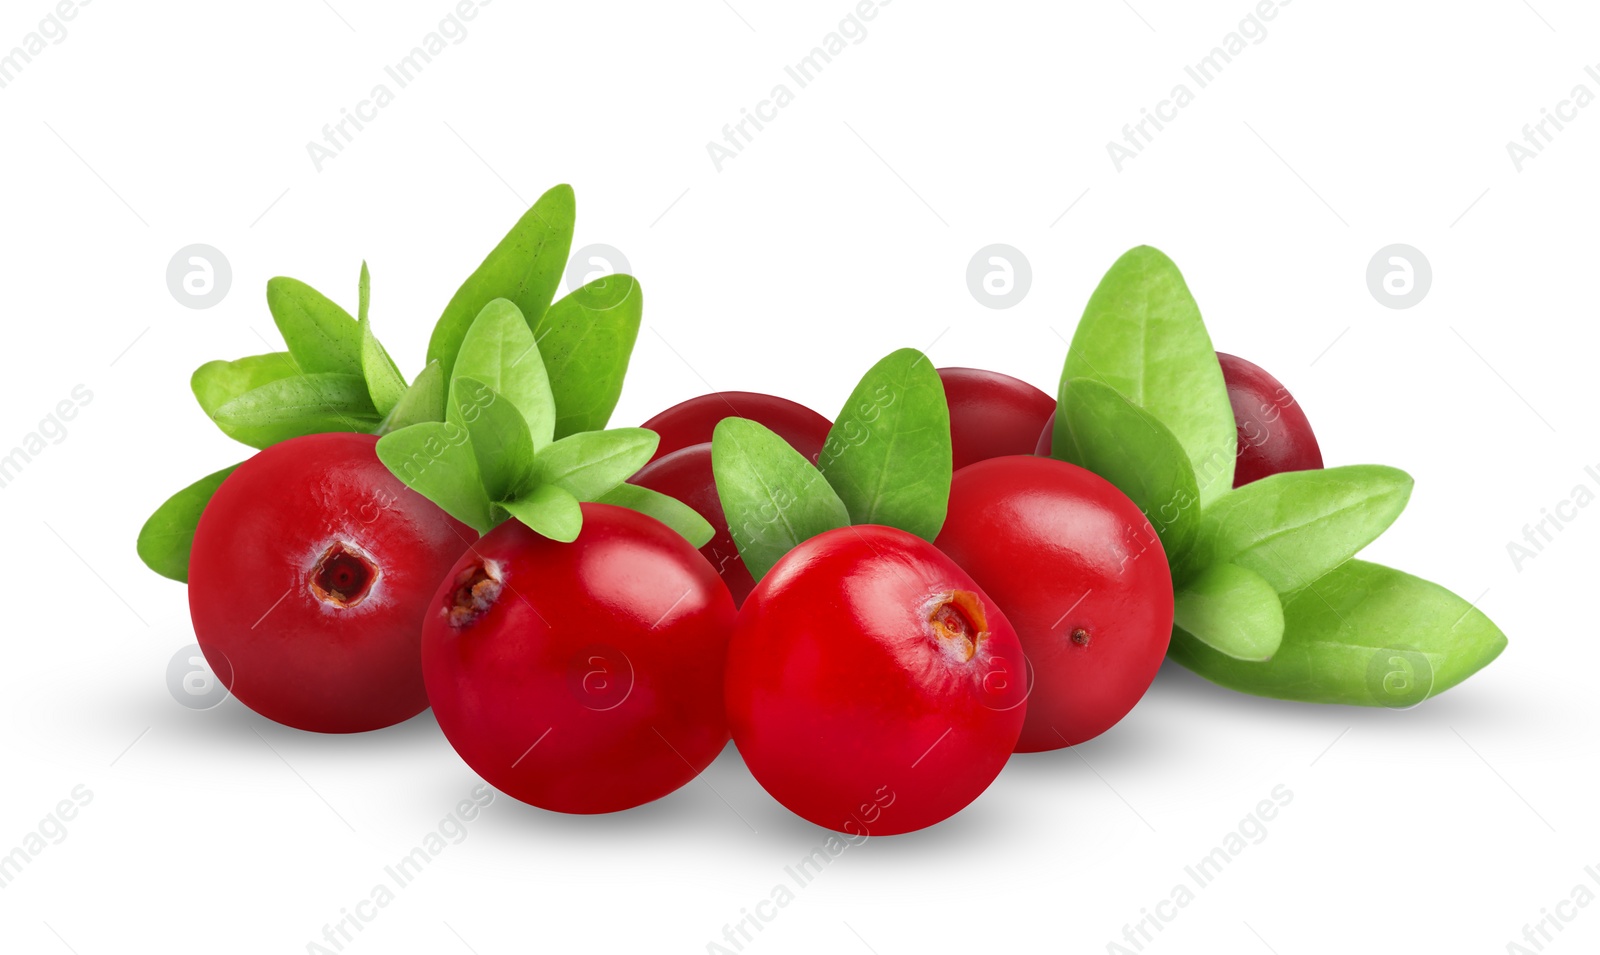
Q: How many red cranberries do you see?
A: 8